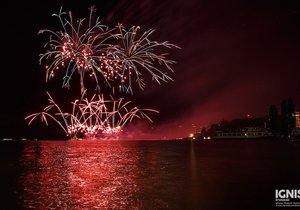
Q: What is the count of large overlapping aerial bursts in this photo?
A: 2